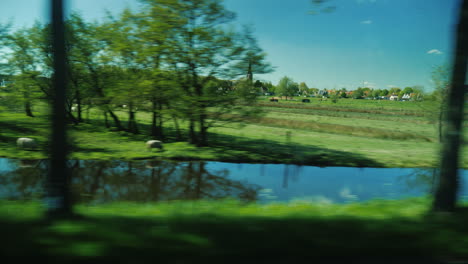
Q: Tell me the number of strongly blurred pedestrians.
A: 0